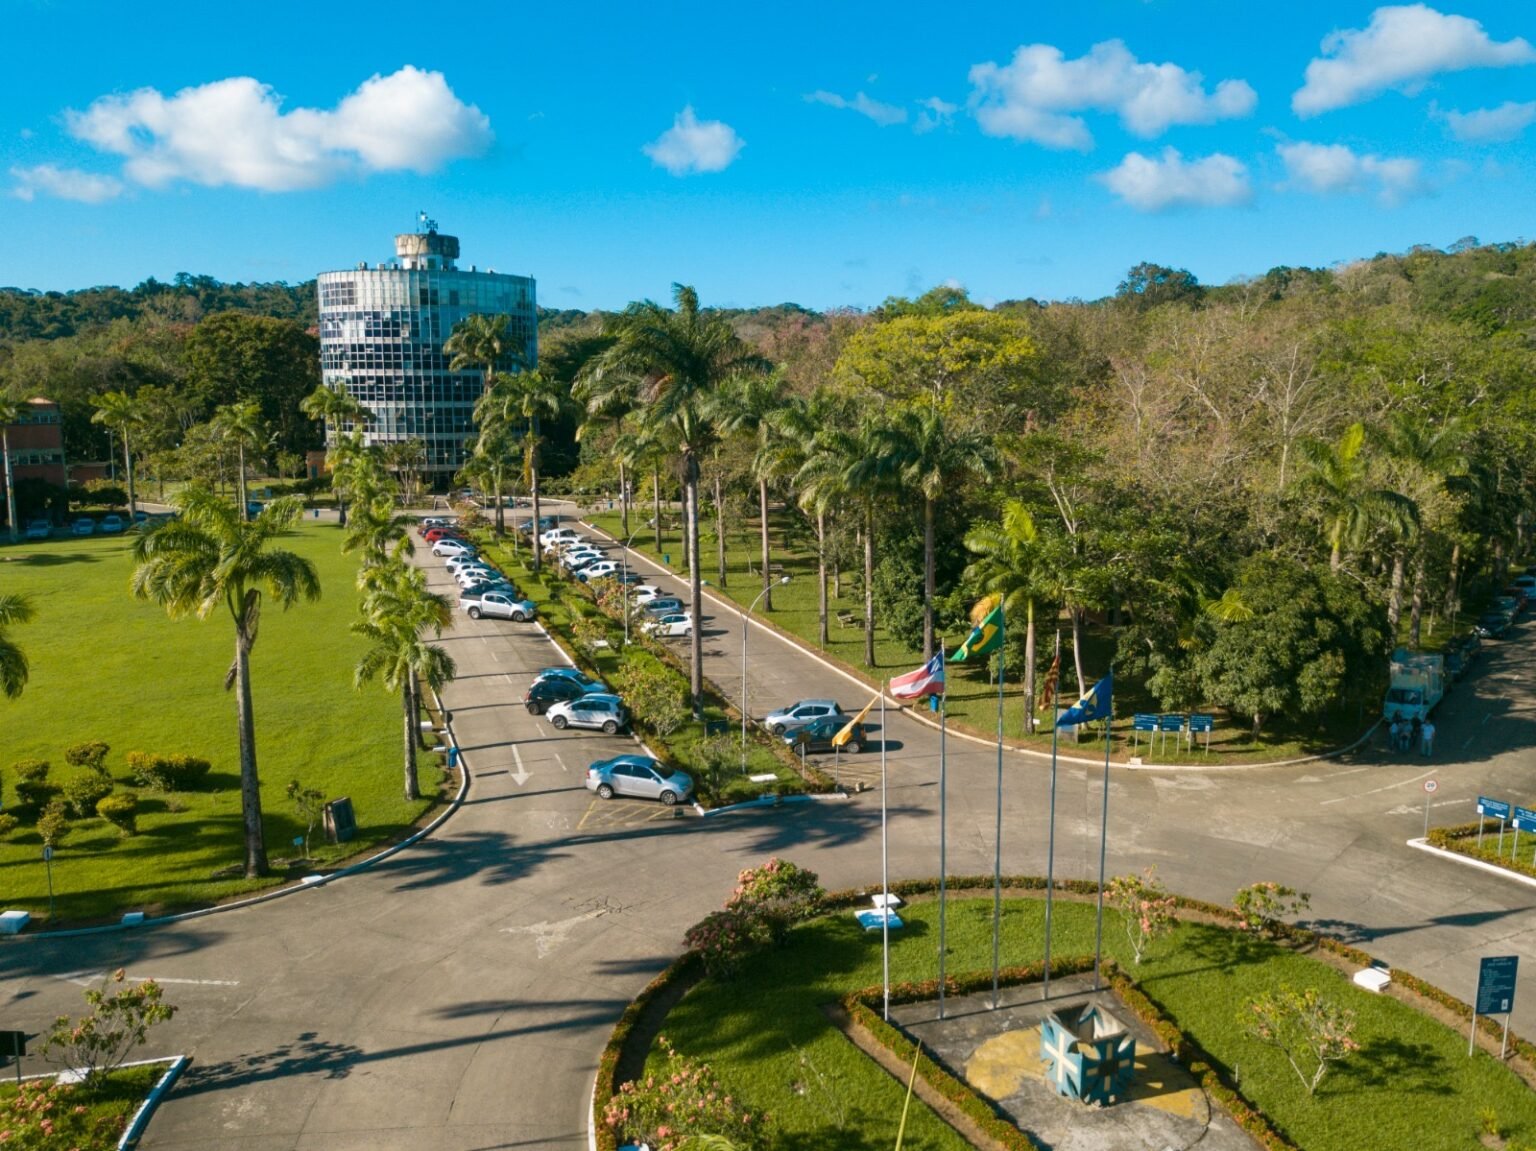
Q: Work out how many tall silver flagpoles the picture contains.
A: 5